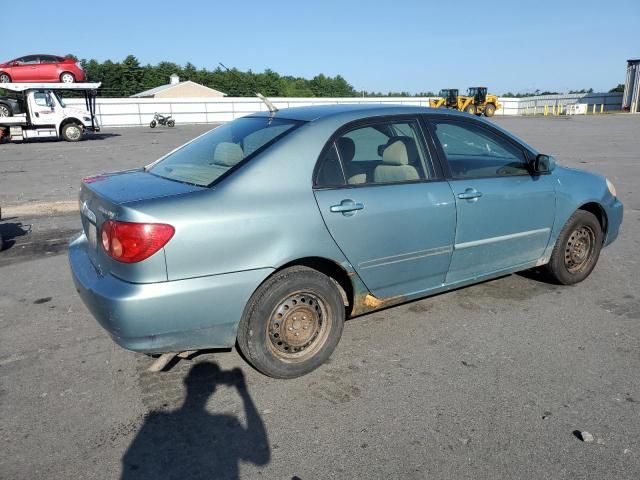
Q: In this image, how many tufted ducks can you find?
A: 0